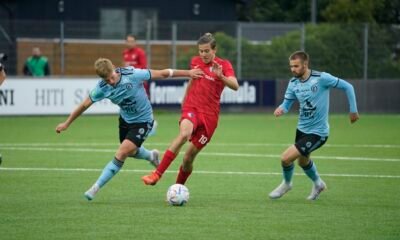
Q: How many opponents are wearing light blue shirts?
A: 2